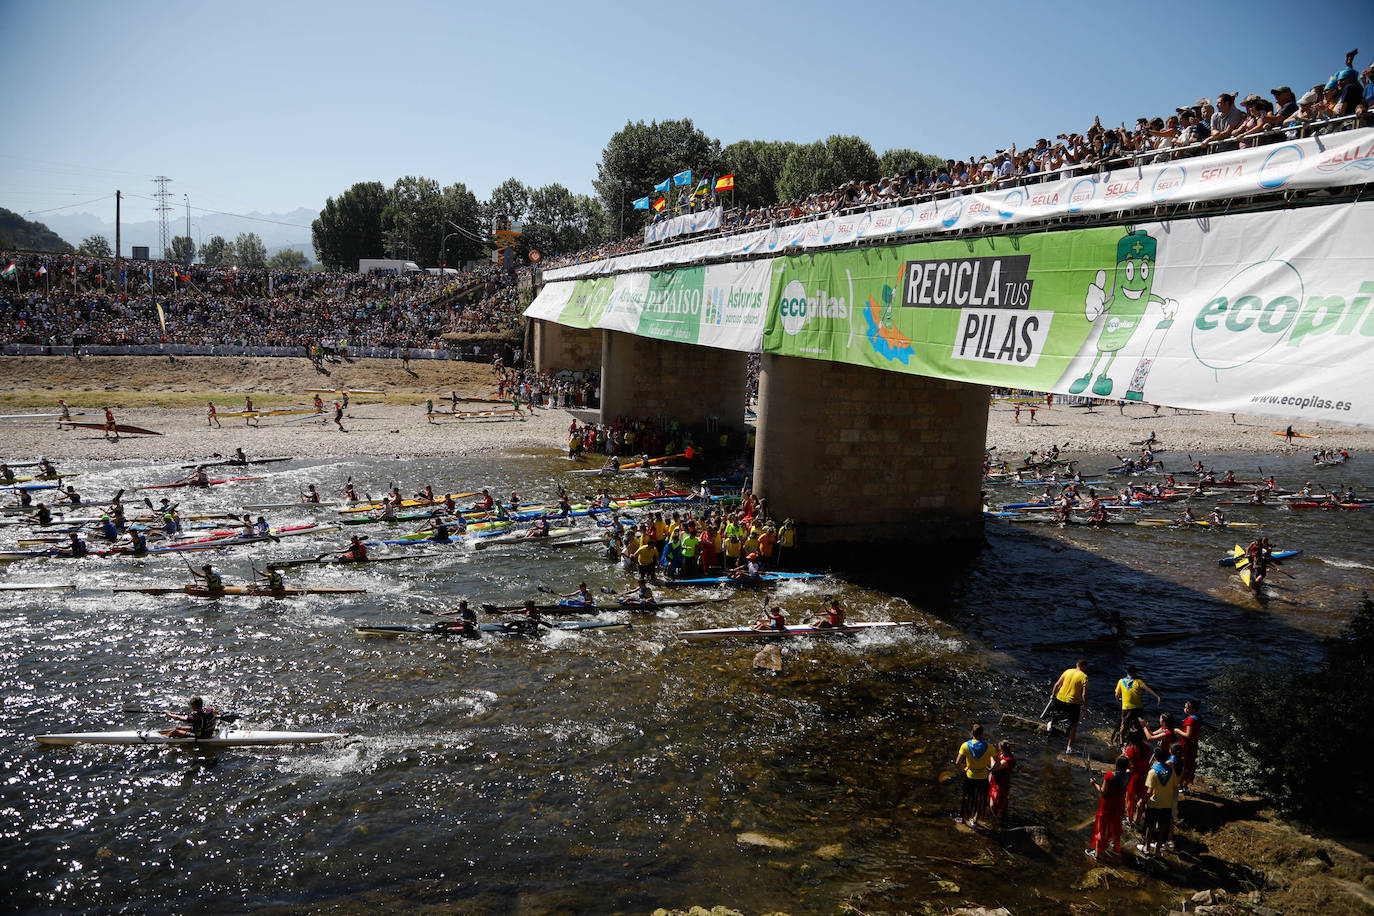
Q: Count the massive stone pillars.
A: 3